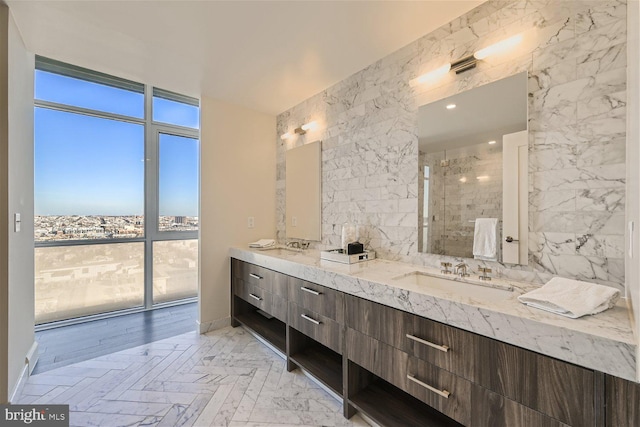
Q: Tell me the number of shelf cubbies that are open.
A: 3